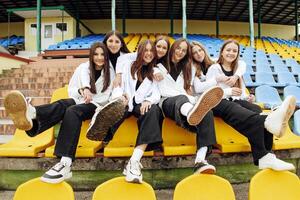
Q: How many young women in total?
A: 7